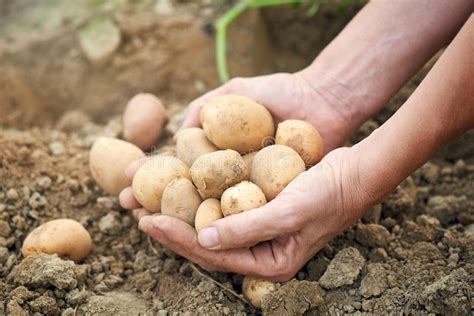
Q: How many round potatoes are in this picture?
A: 13